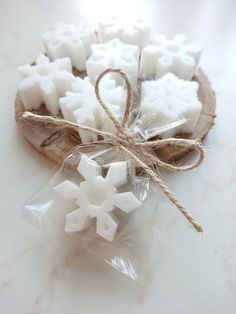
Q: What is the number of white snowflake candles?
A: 8